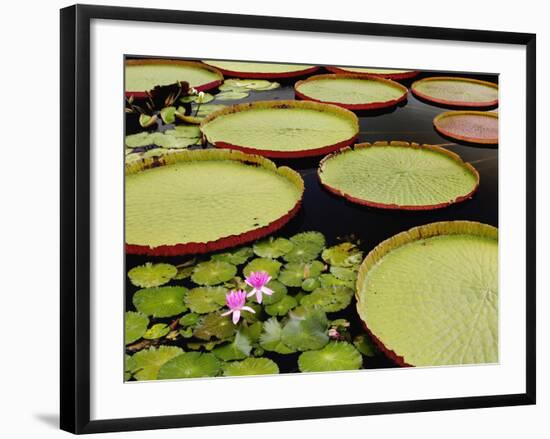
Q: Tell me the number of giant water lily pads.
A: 10